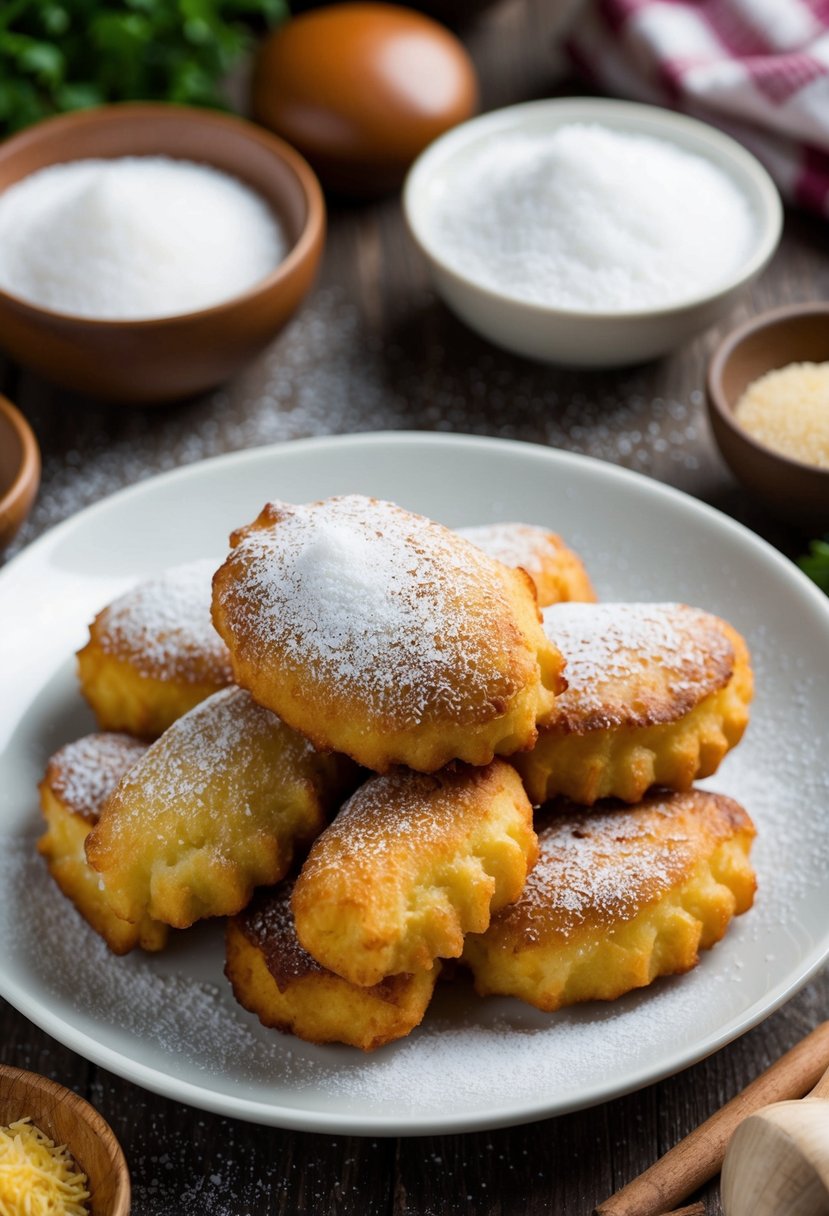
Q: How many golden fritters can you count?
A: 9